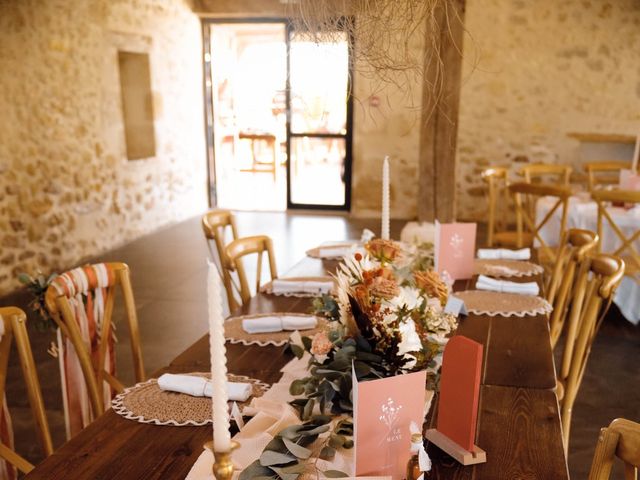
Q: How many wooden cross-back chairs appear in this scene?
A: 12